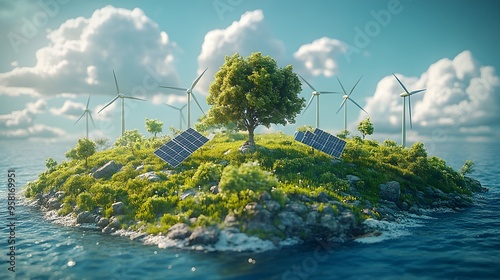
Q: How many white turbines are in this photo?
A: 7